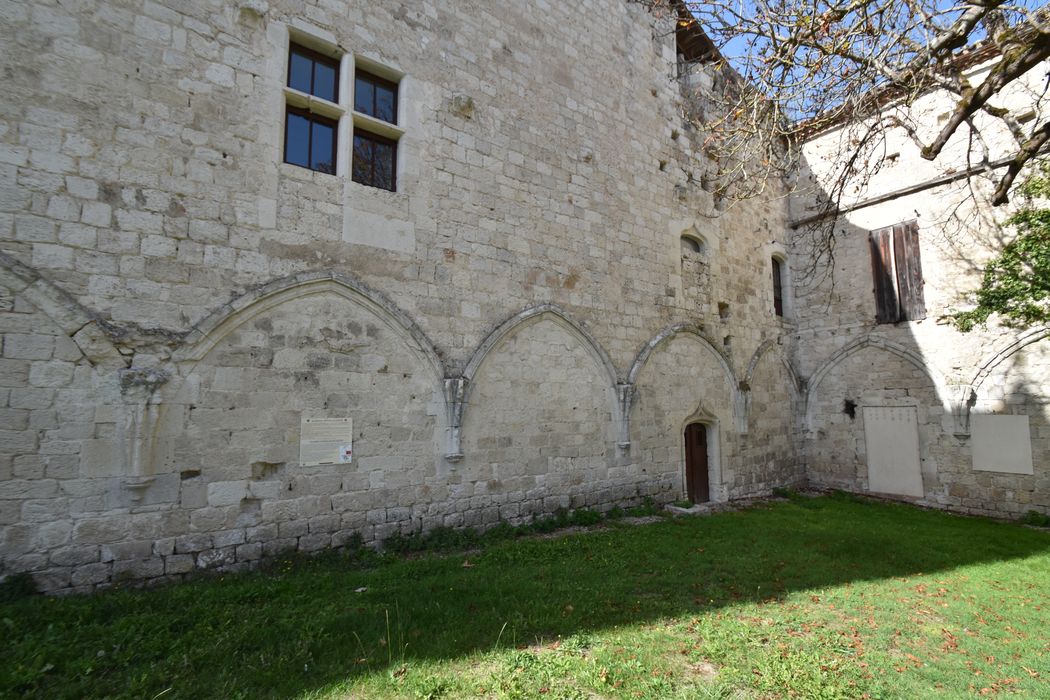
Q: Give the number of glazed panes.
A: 8